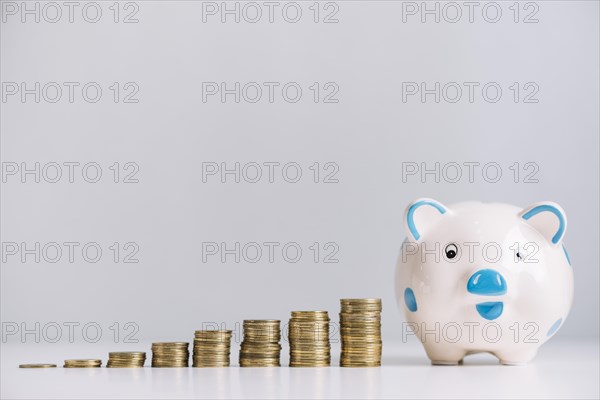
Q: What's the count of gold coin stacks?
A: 8